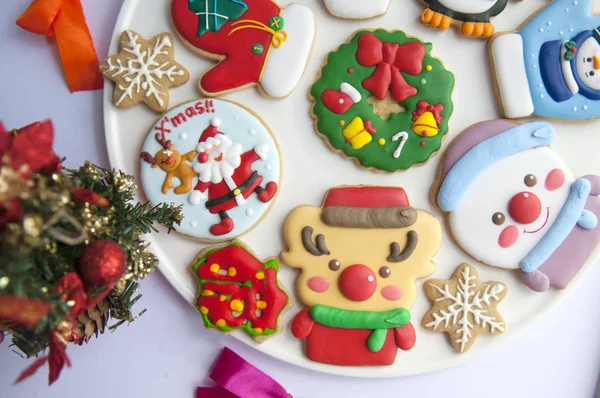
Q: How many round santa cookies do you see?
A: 1